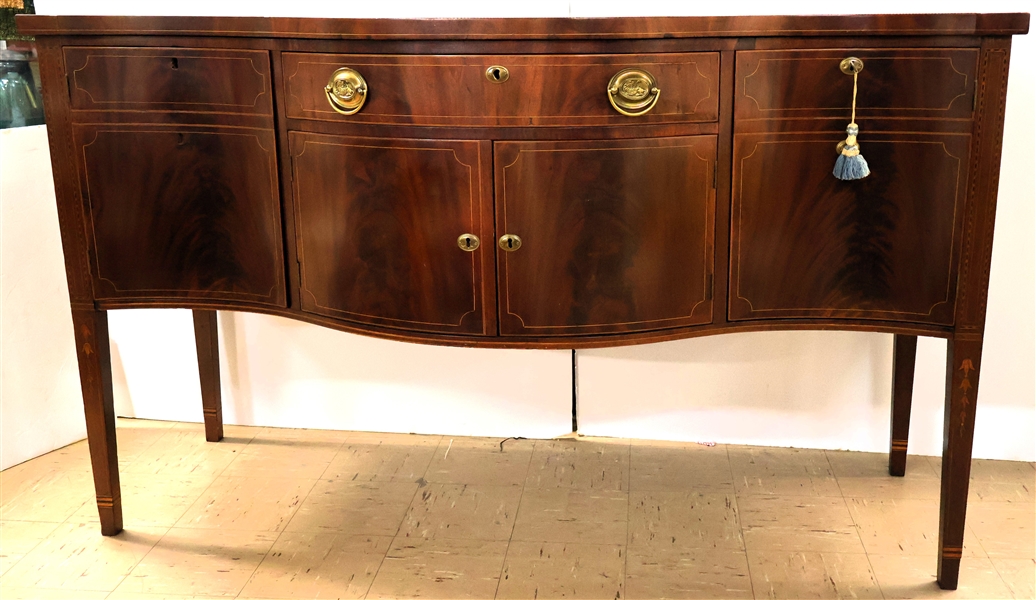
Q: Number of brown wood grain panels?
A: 7